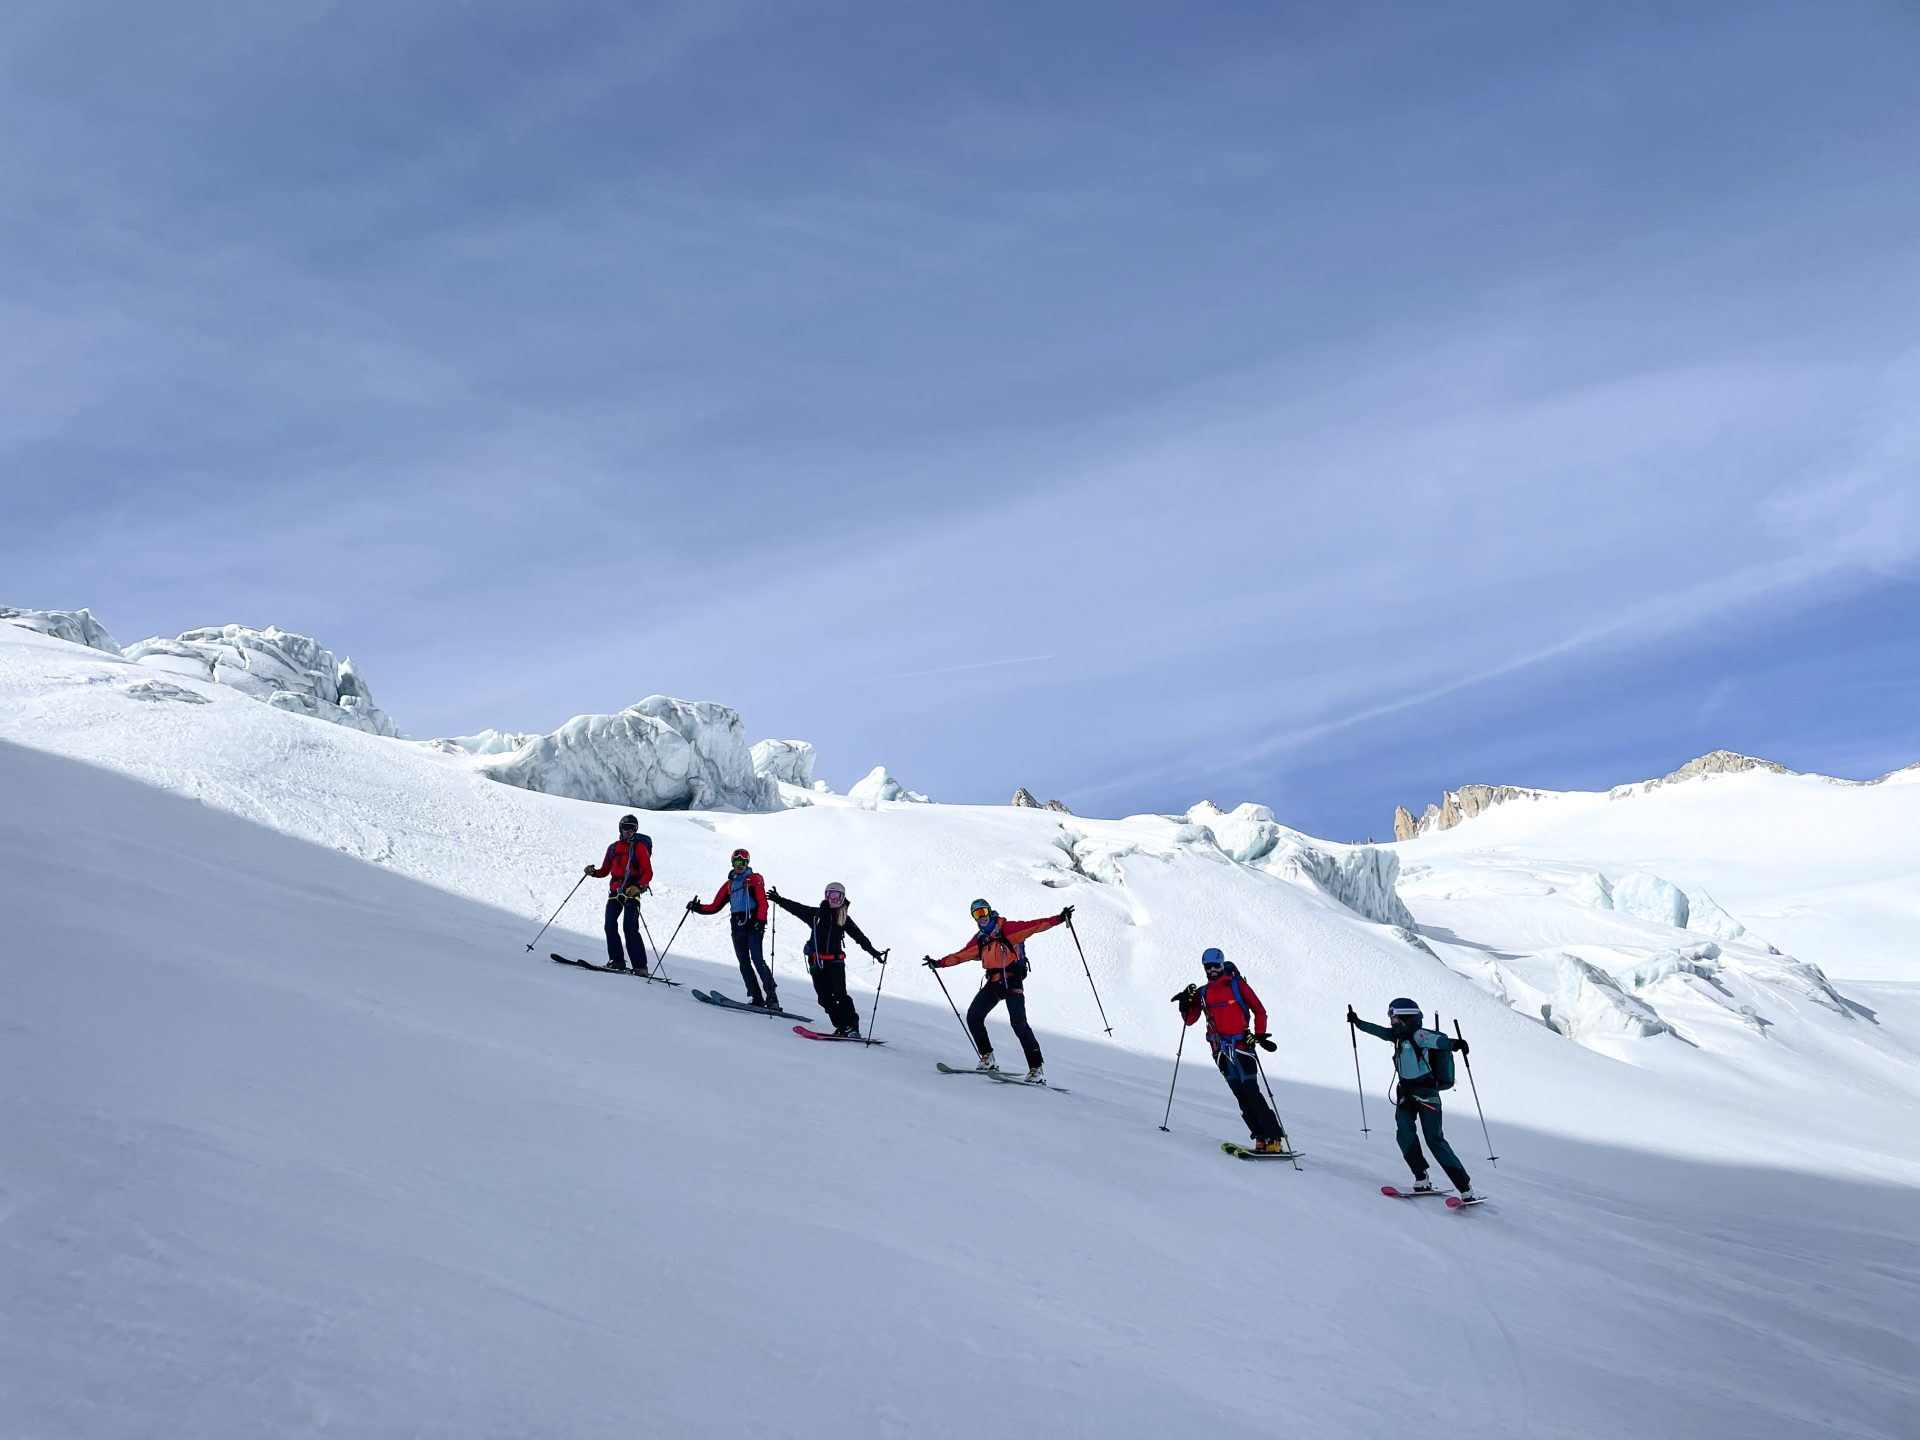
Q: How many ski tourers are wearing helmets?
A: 6